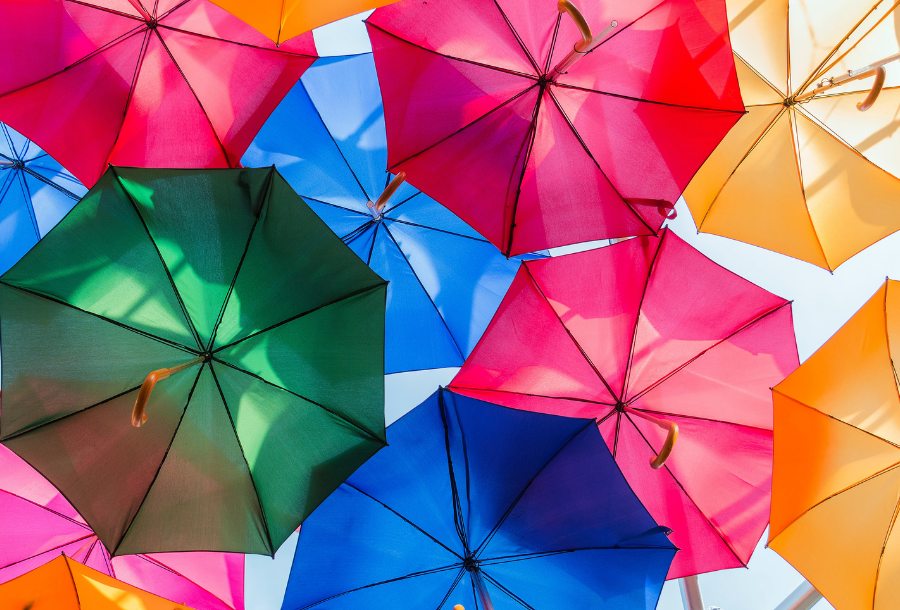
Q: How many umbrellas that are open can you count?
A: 12